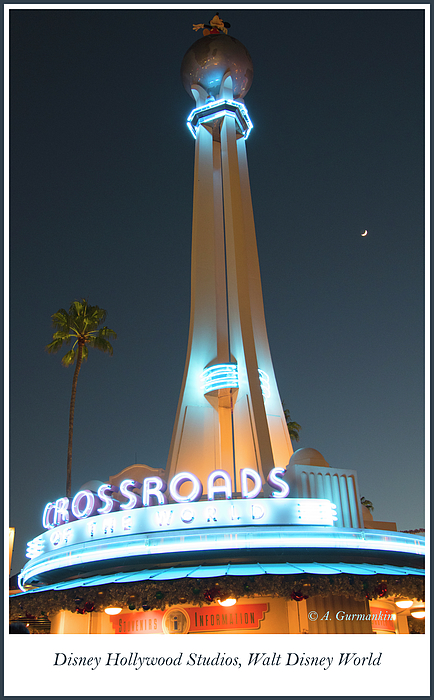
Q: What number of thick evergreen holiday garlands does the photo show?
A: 1